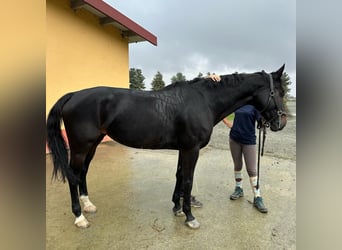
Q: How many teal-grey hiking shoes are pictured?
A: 2